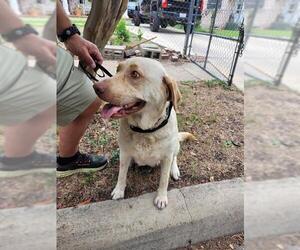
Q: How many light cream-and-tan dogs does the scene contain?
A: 1